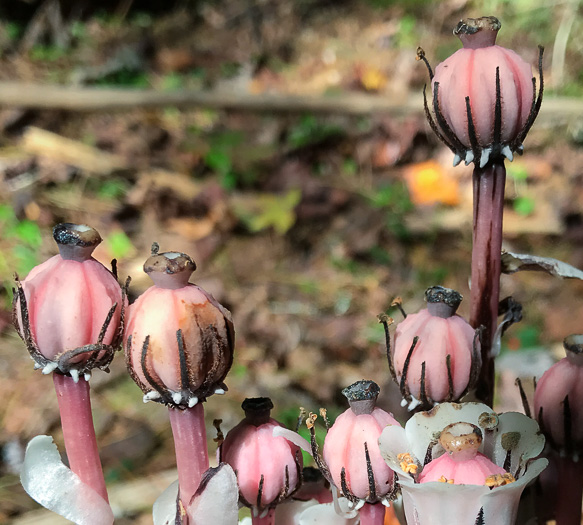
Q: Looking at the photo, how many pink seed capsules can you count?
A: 8